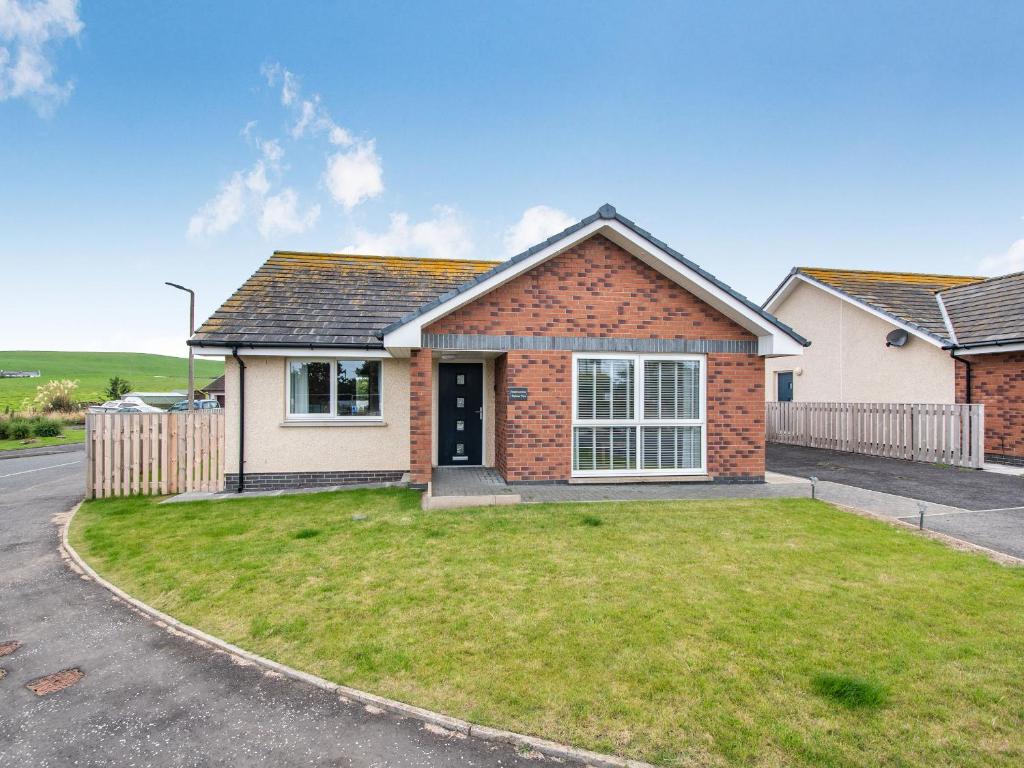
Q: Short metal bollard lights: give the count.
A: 2